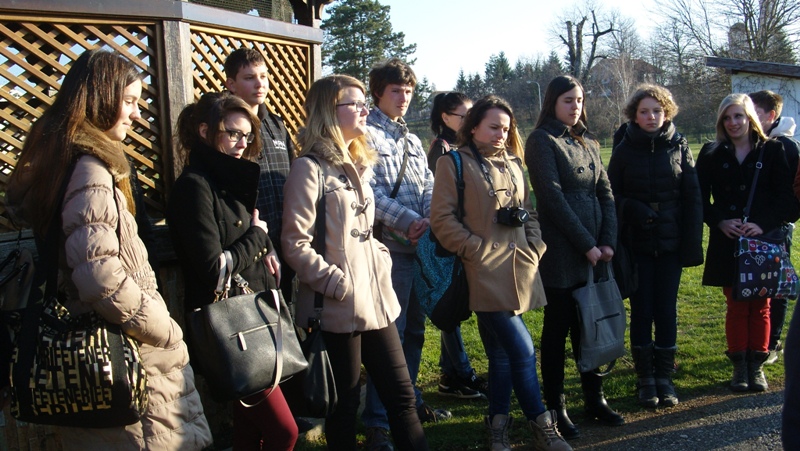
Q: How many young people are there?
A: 11